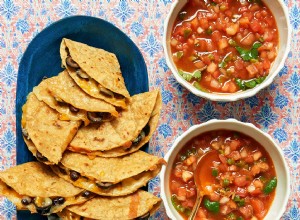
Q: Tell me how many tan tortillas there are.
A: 7